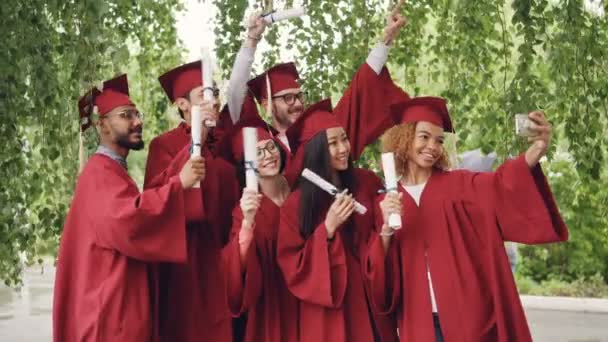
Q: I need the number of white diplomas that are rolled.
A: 6